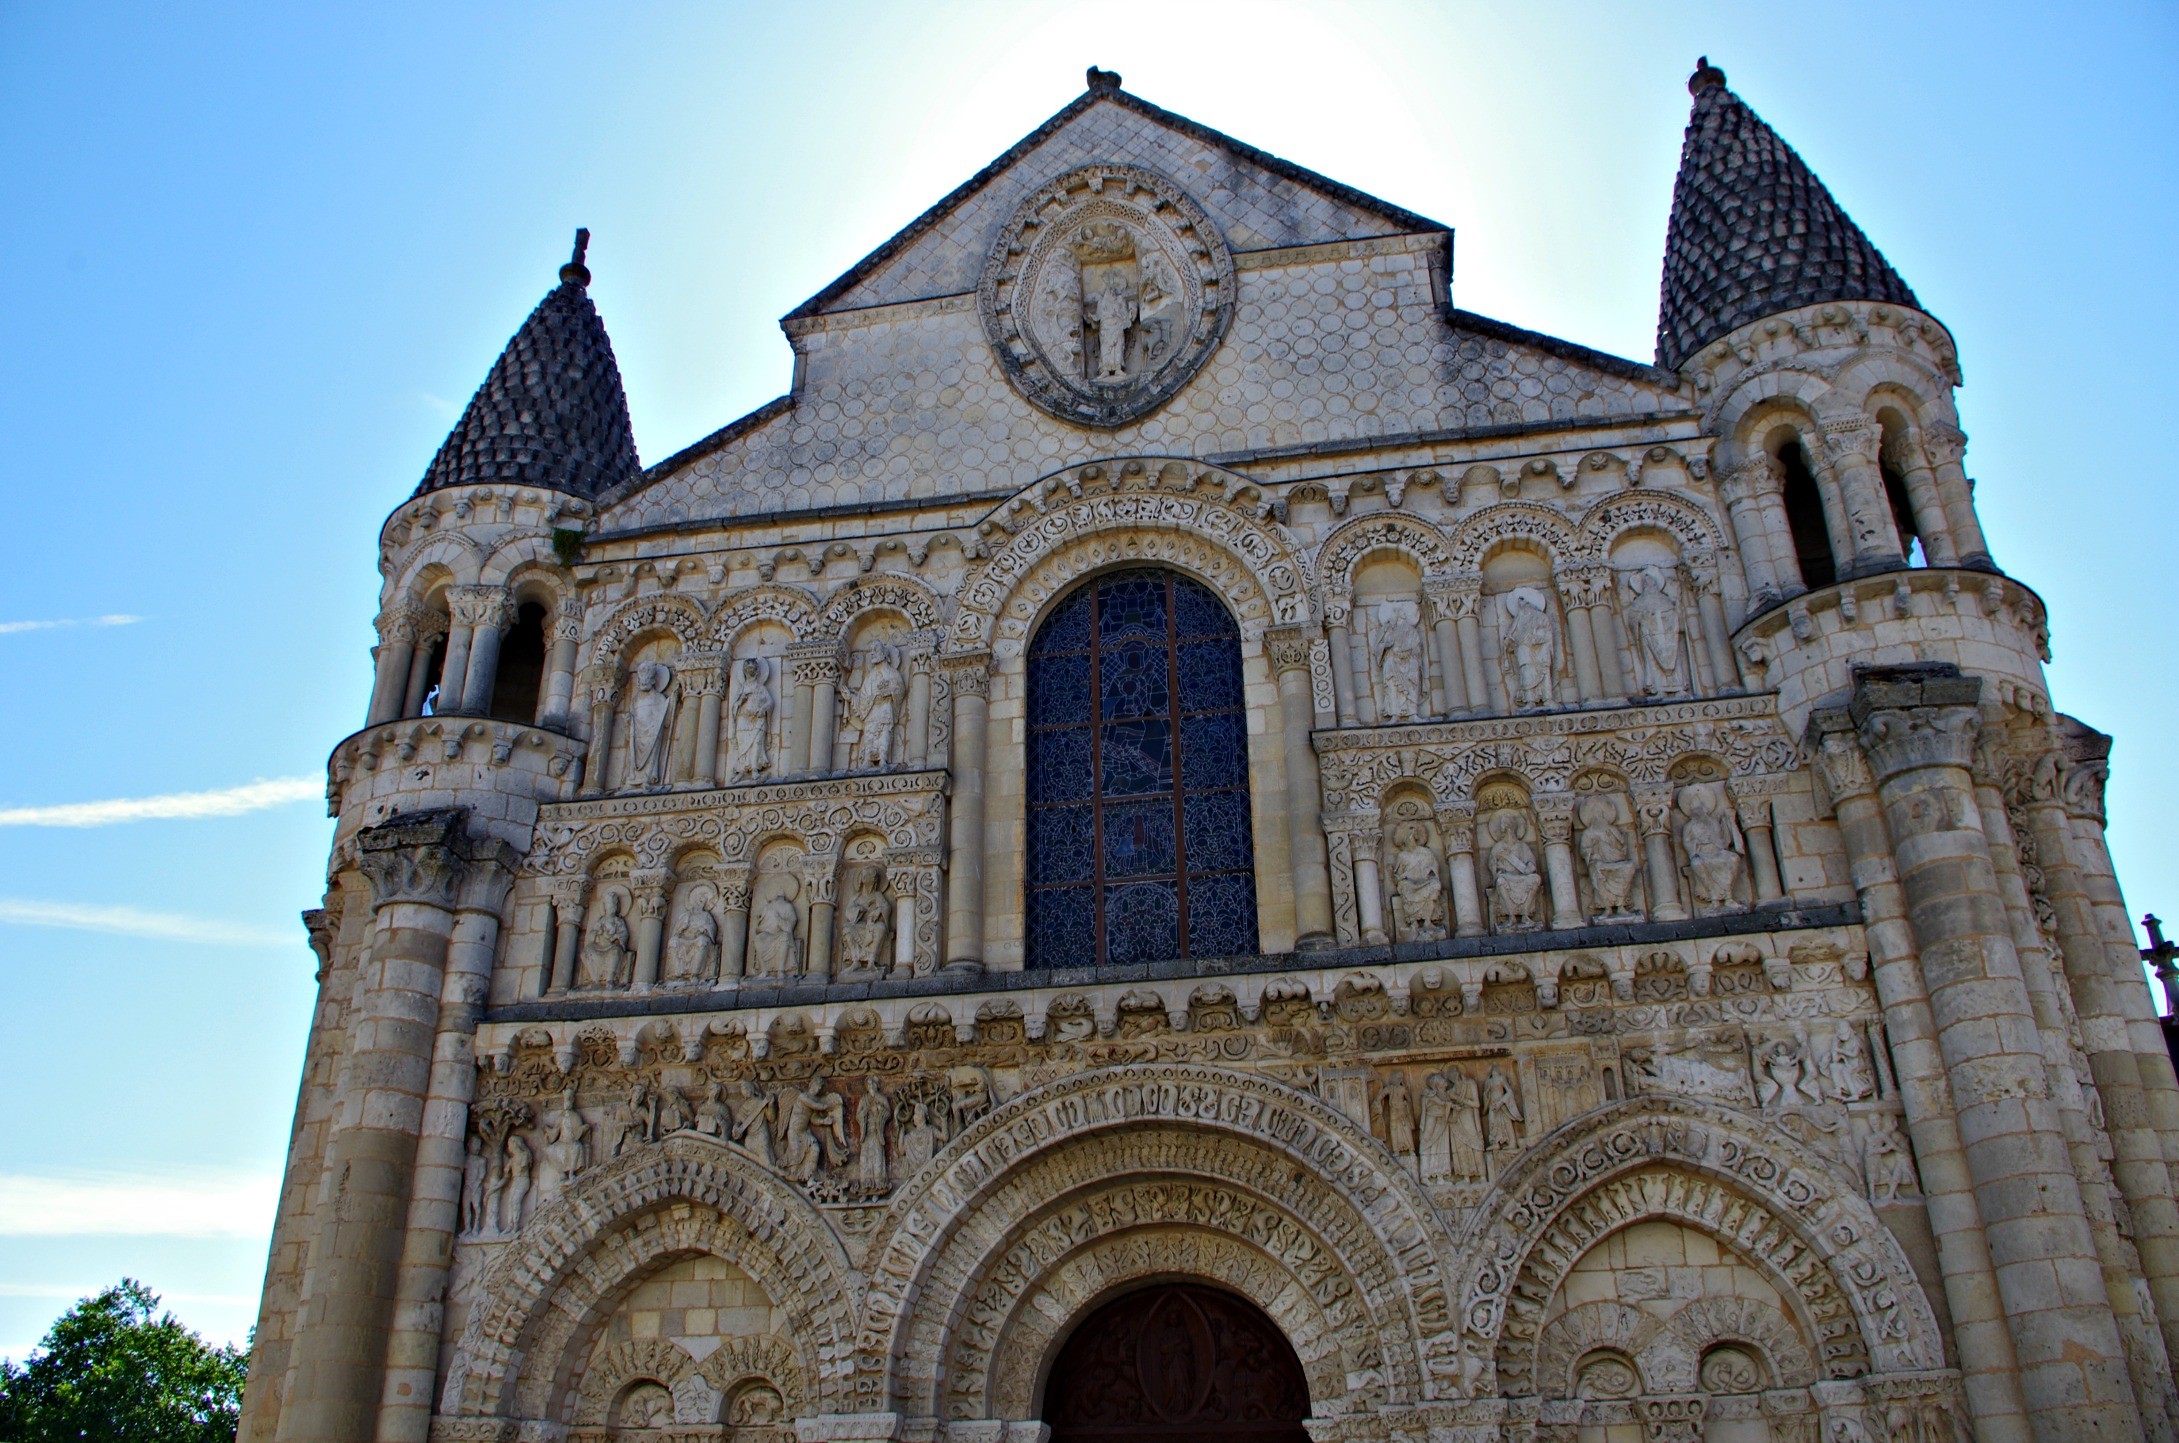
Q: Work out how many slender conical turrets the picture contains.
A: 2